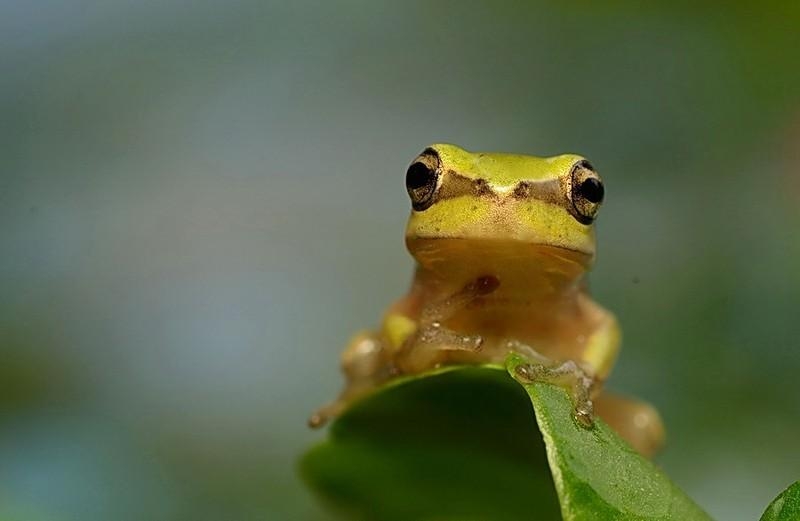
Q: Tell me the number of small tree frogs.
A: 1